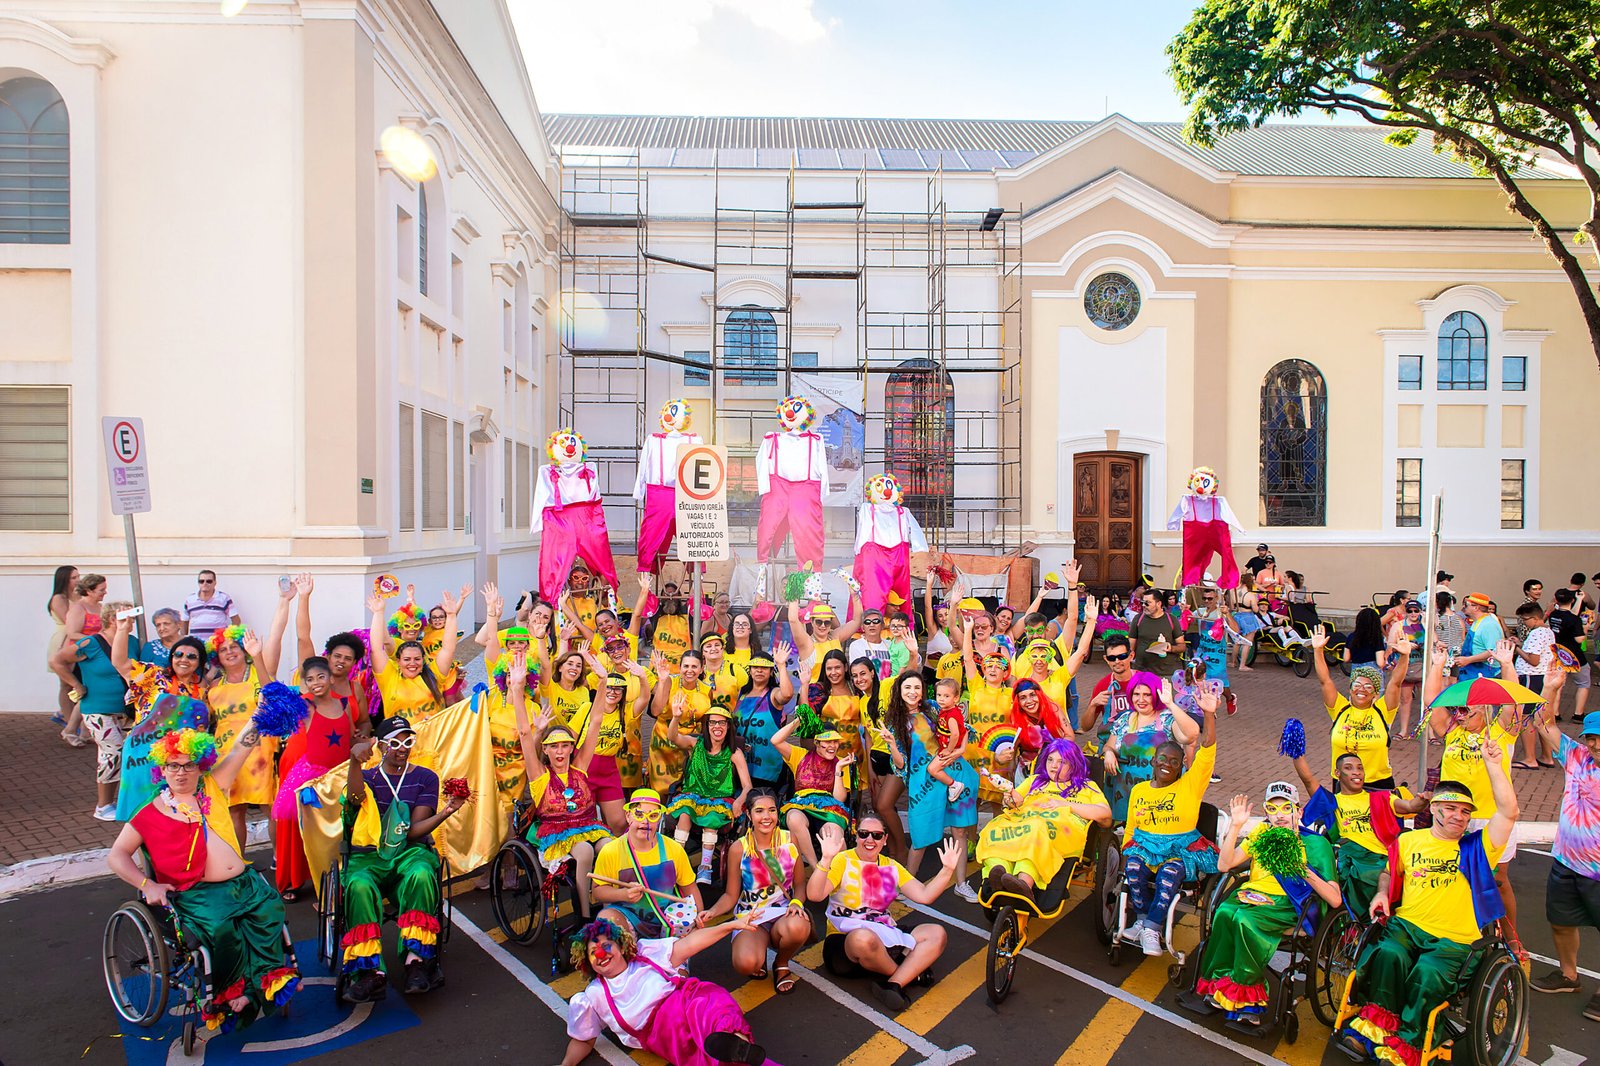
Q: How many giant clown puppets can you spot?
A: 5